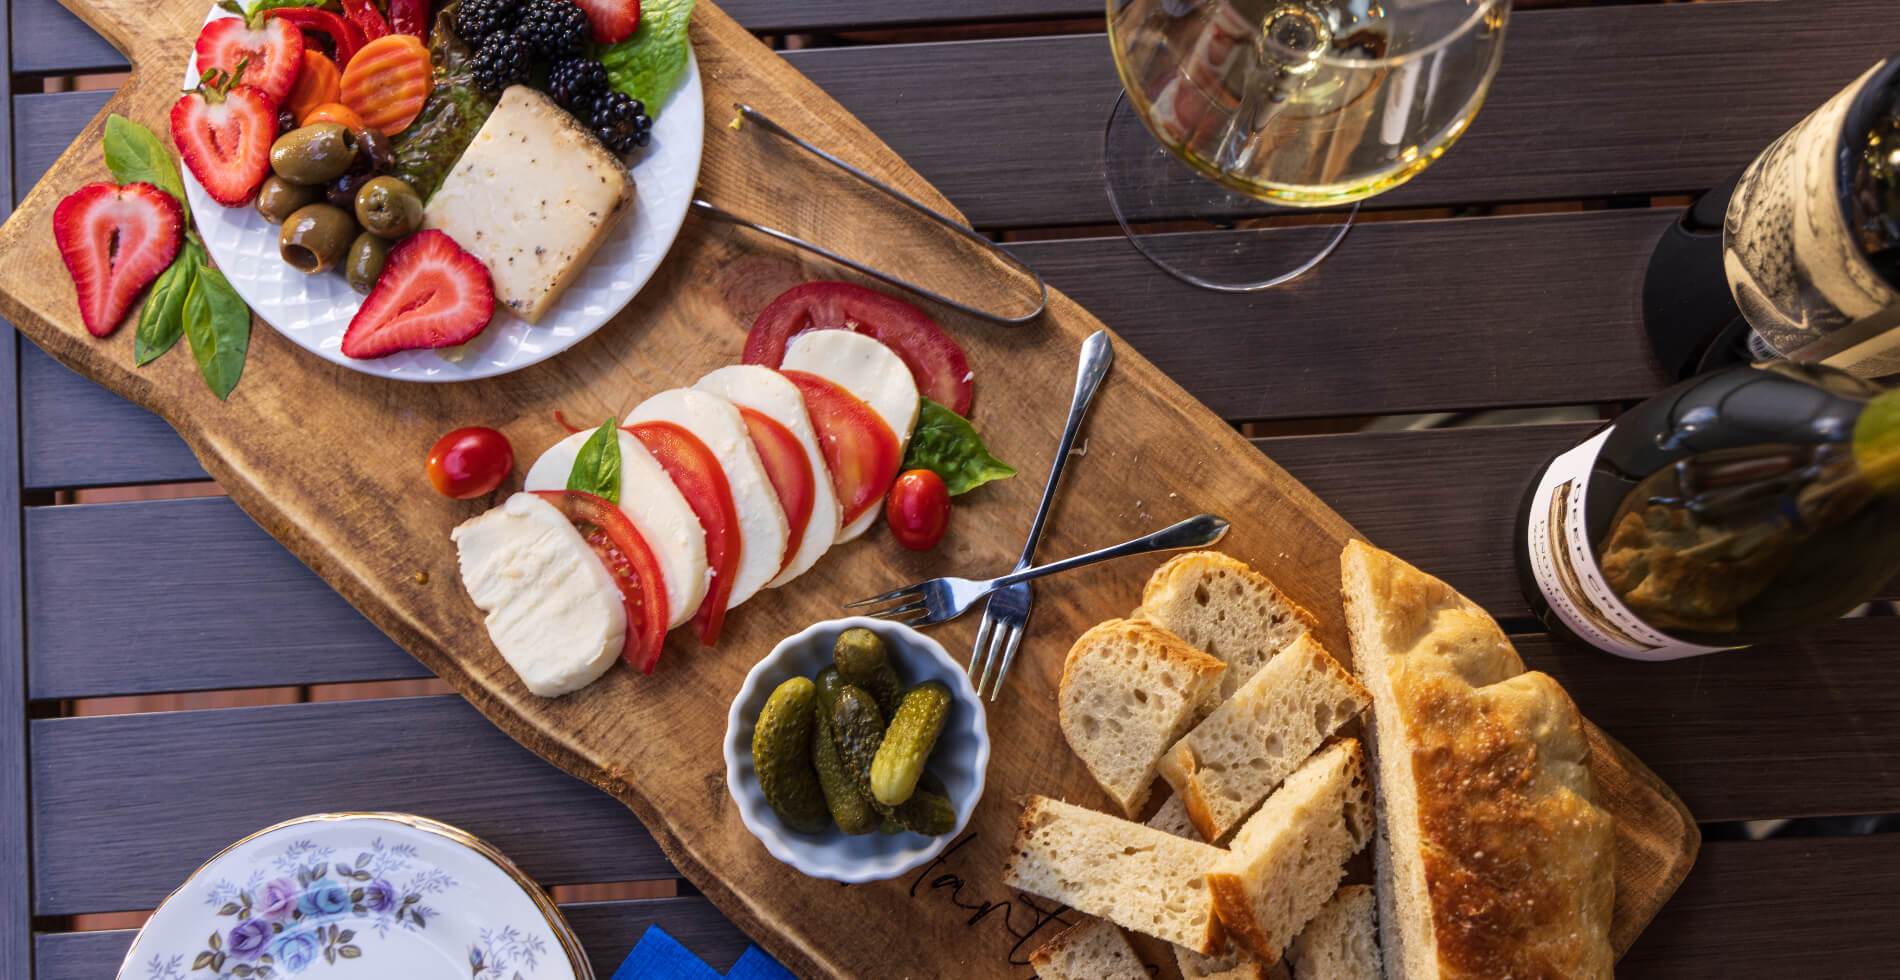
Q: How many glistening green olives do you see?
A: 5